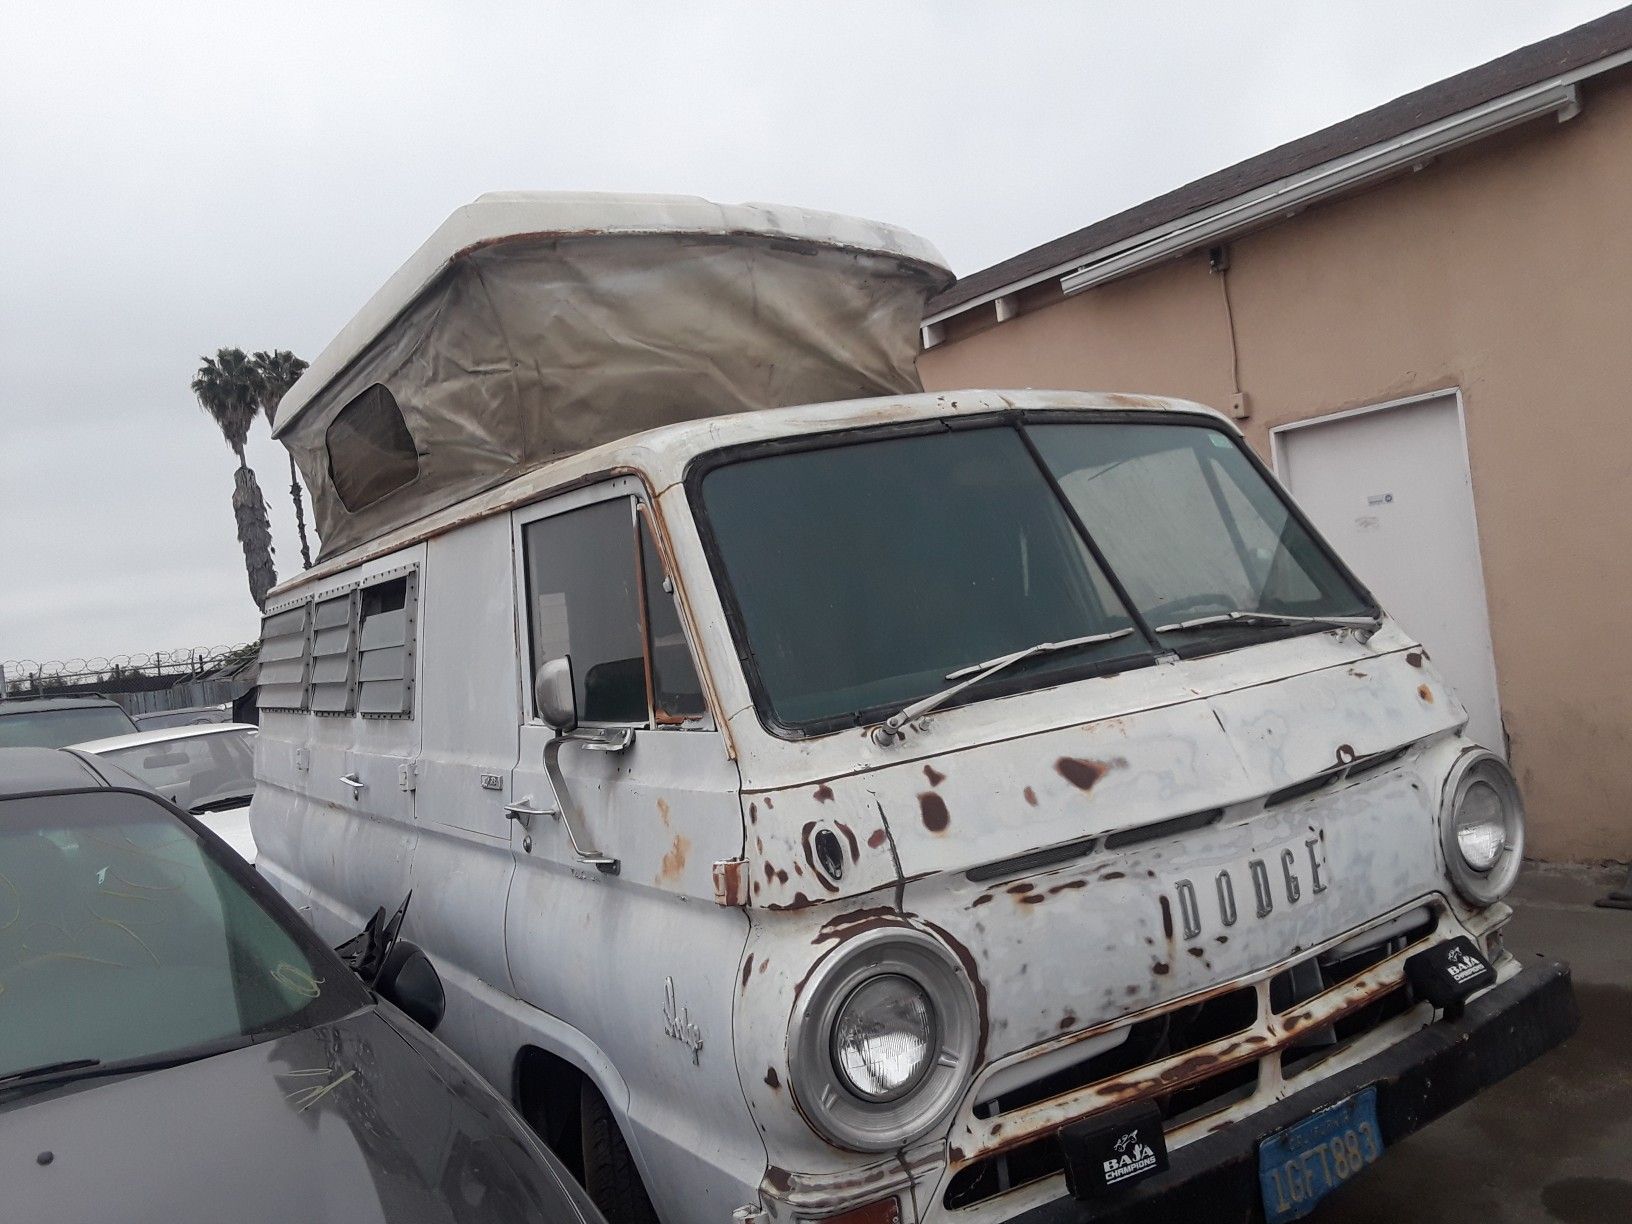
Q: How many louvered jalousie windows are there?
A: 3